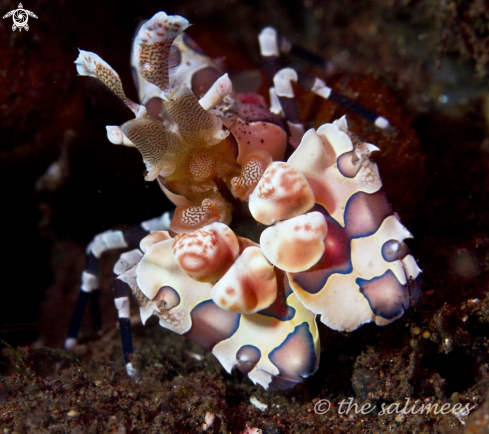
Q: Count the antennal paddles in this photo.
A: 2